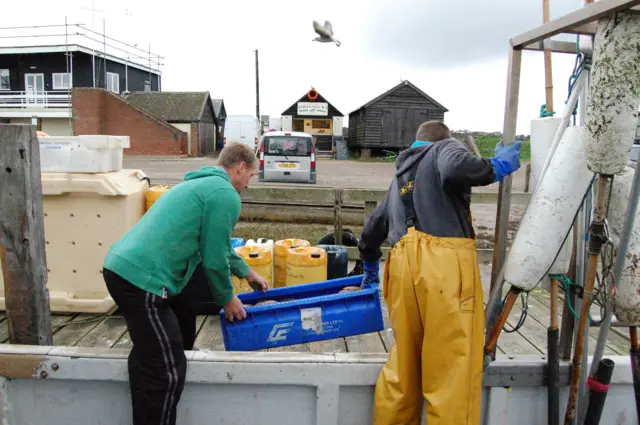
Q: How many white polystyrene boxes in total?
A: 1